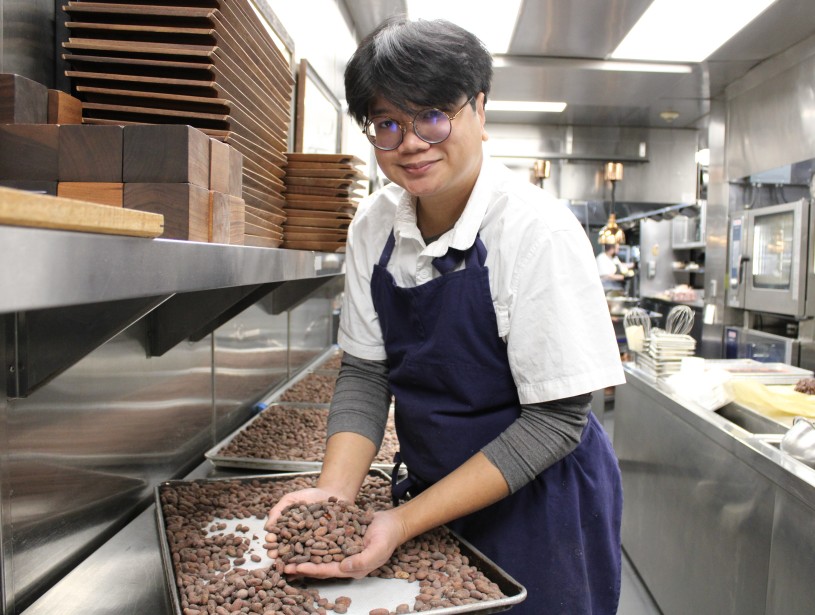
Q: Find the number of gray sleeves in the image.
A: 2